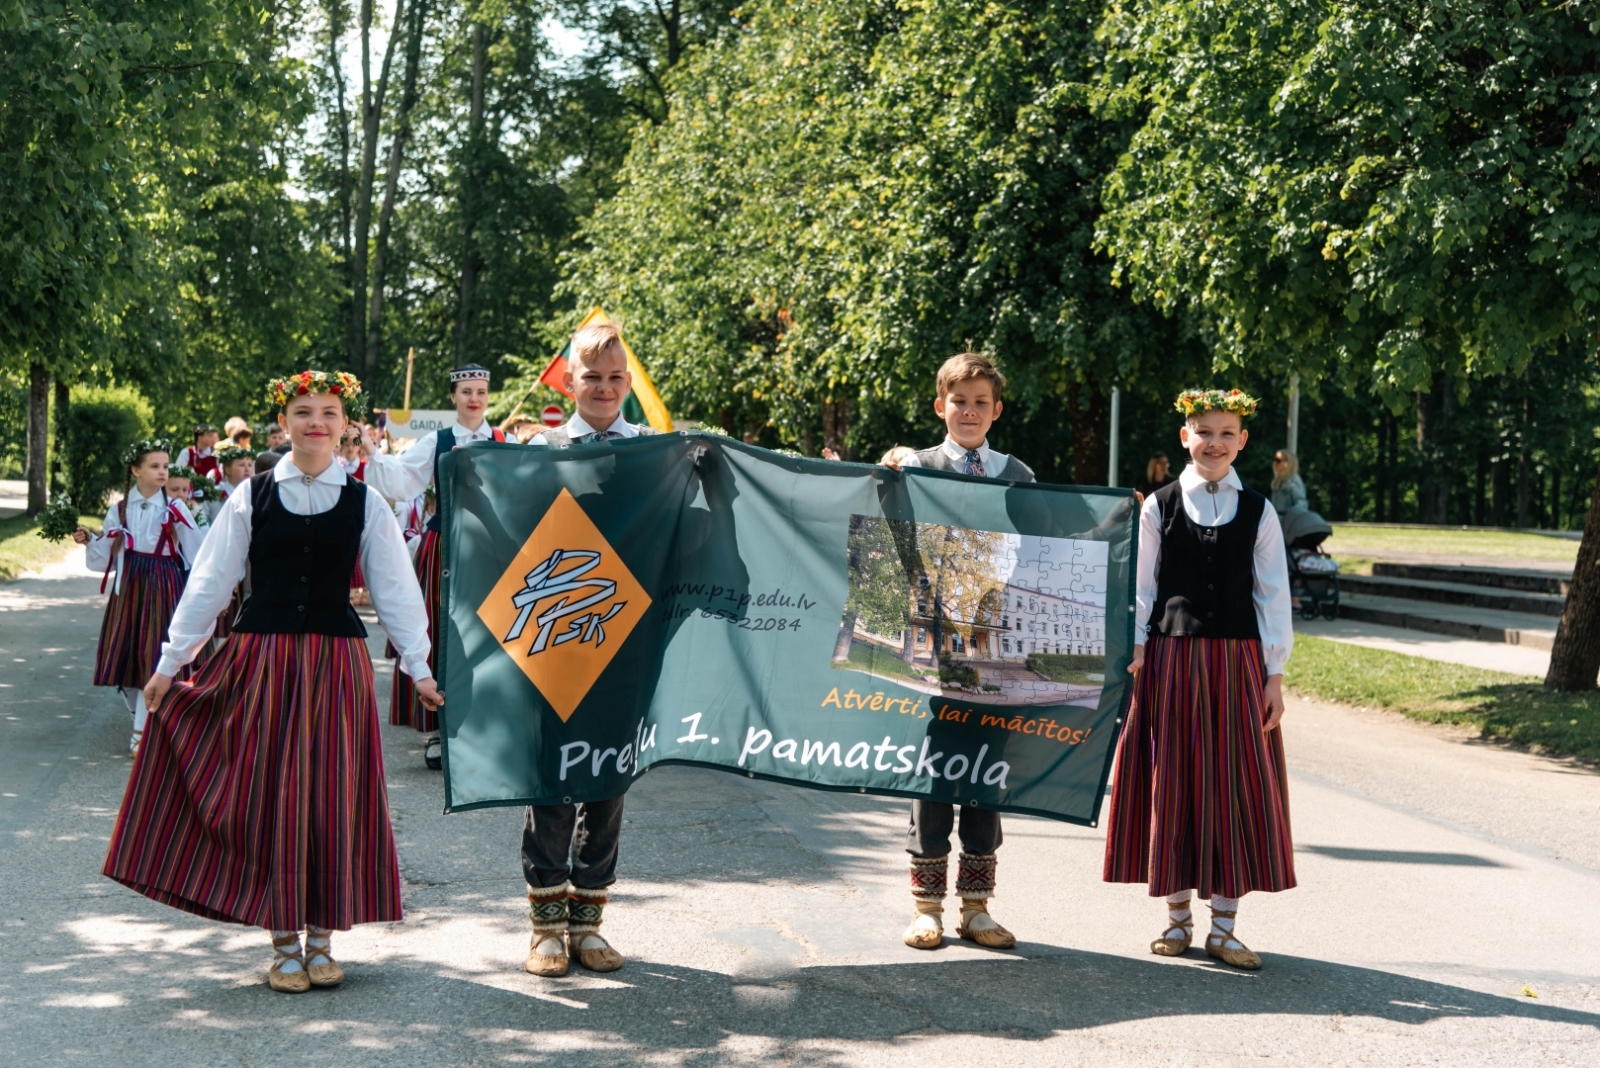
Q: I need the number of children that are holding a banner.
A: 4